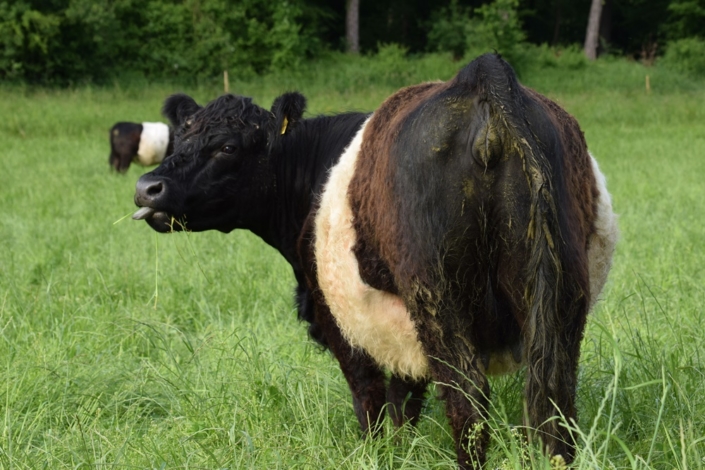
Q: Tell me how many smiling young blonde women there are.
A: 0